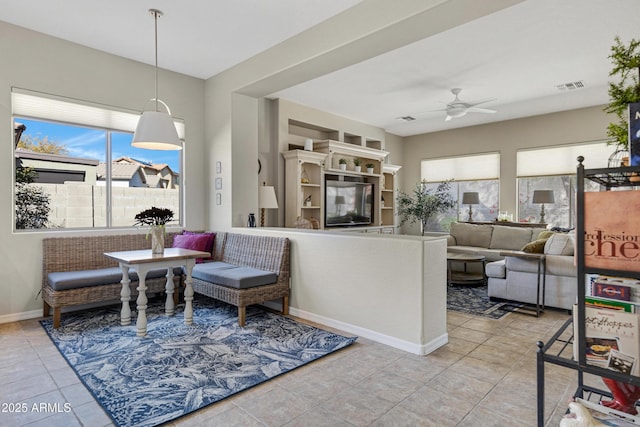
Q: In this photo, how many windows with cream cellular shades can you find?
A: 3